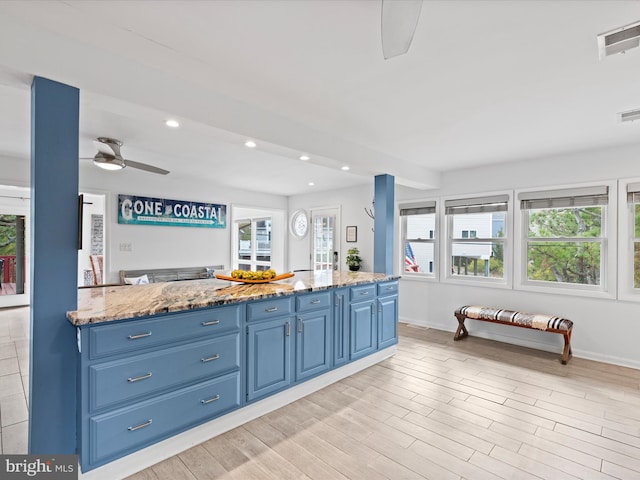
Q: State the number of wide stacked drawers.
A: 3